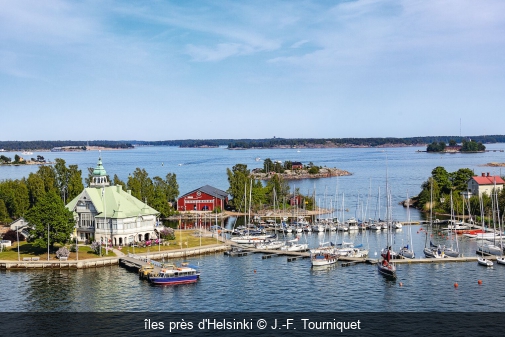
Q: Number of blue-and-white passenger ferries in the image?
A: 1